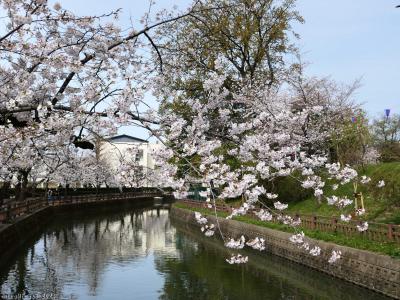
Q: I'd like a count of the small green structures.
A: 1